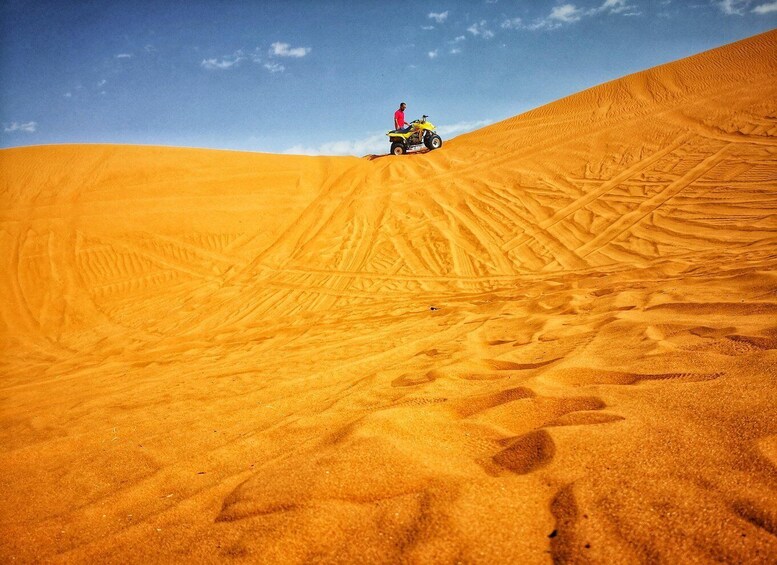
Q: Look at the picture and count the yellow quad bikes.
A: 1